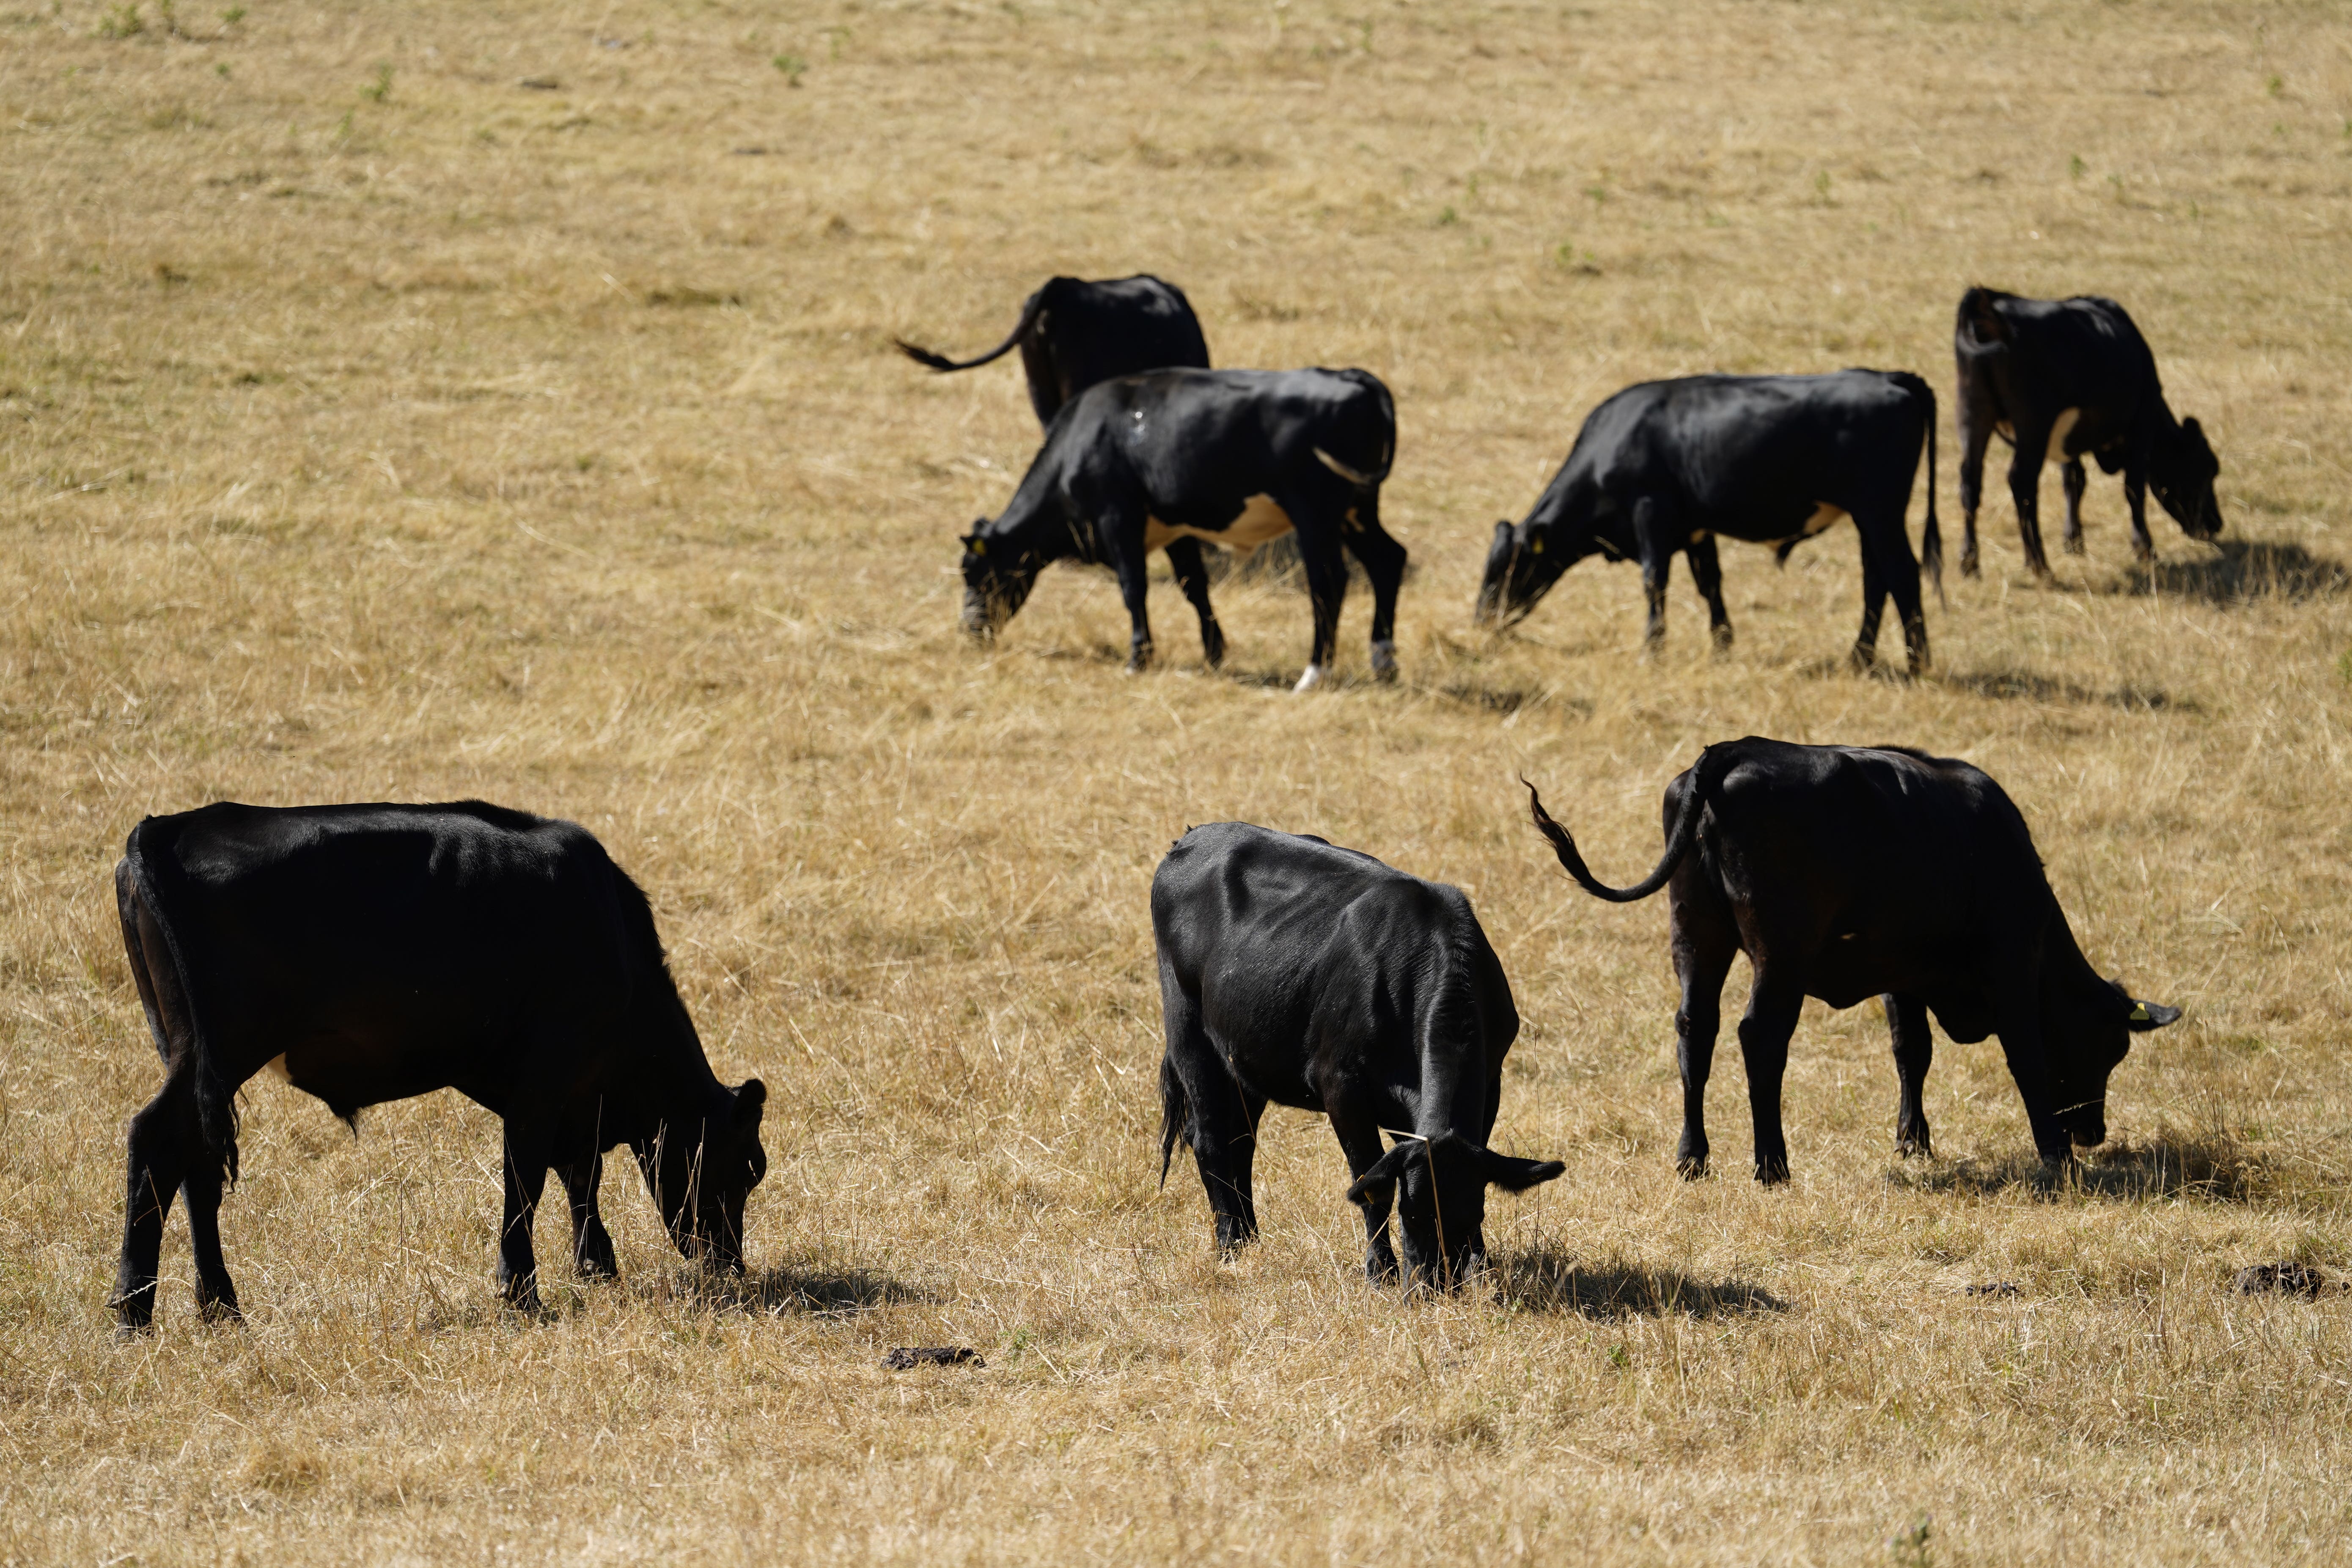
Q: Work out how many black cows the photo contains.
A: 7